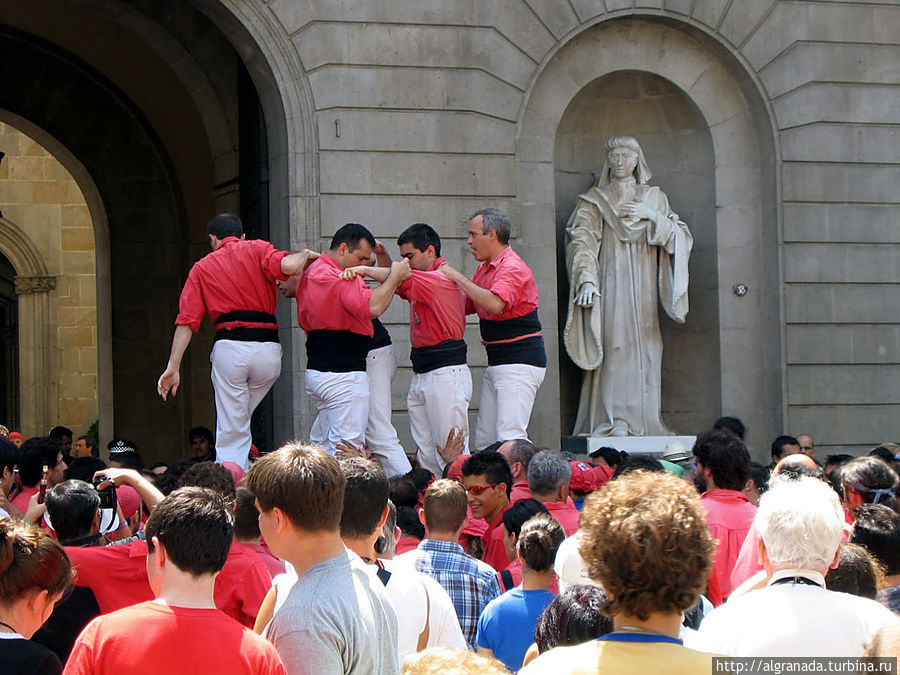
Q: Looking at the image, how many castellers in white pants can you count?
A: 5